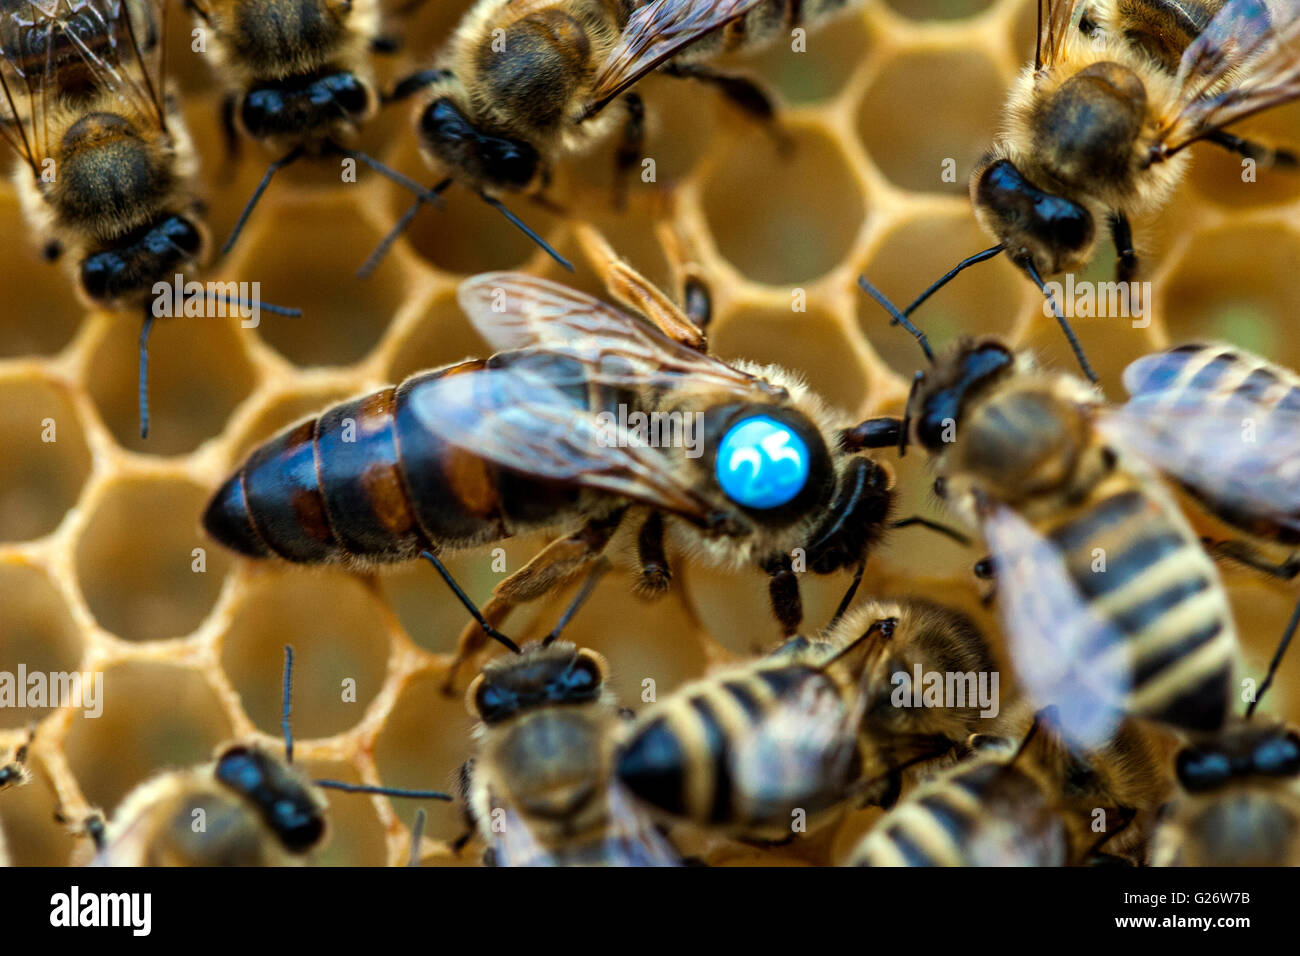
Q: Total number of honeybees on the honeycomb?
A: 12